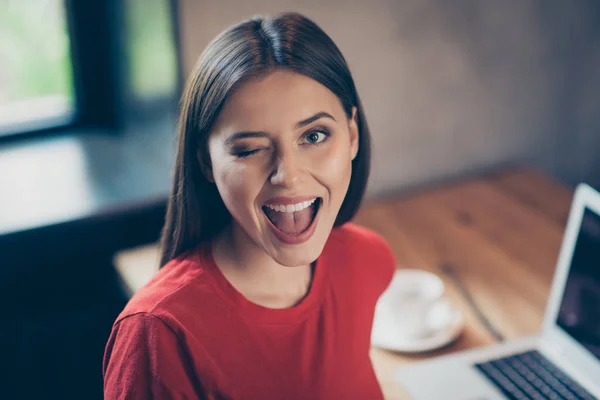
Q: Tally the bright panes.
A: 2